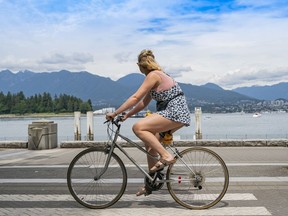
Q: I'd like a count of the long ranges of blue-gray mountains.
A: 1